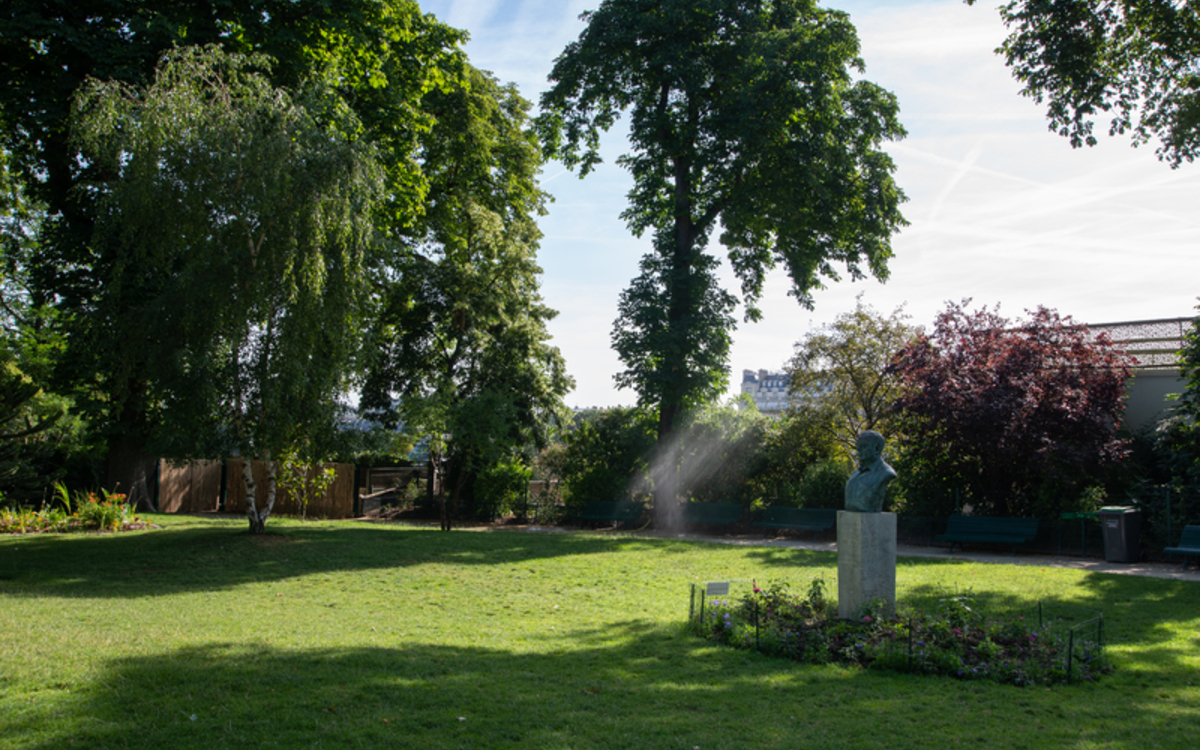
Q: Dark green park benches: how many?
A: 5